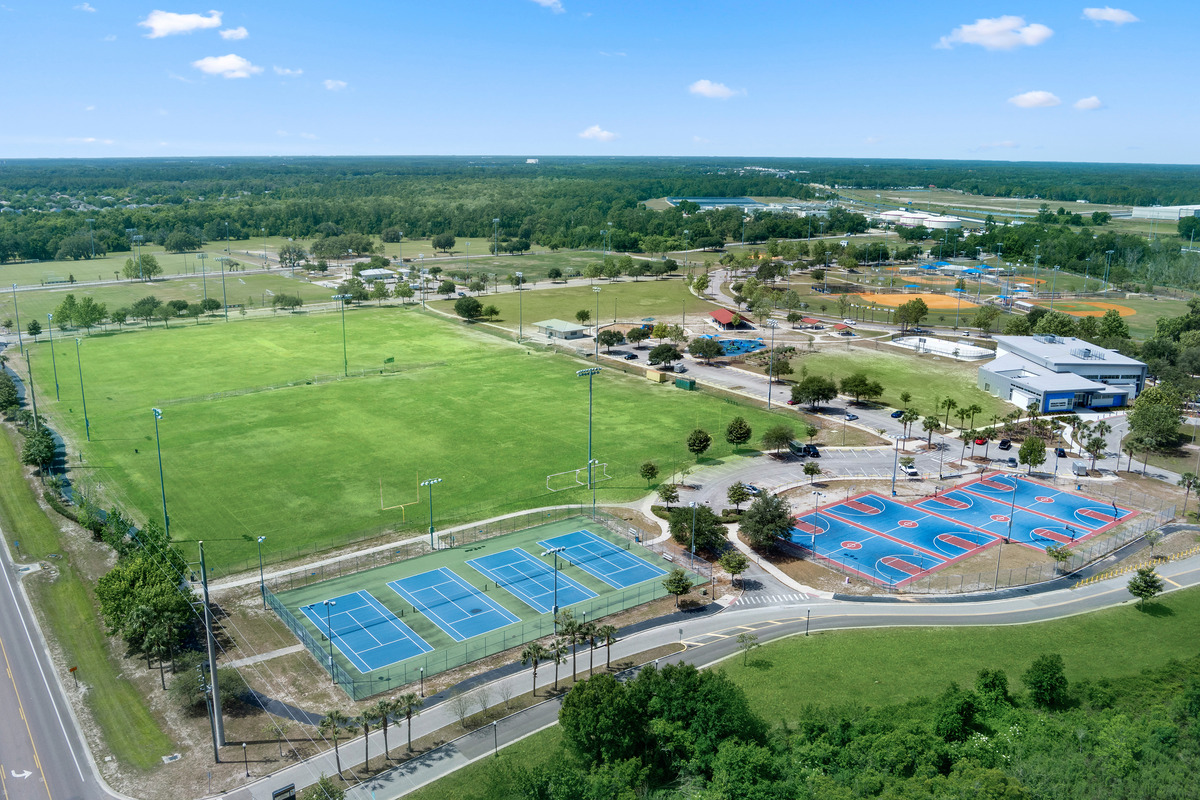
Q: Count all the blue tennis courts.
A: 4